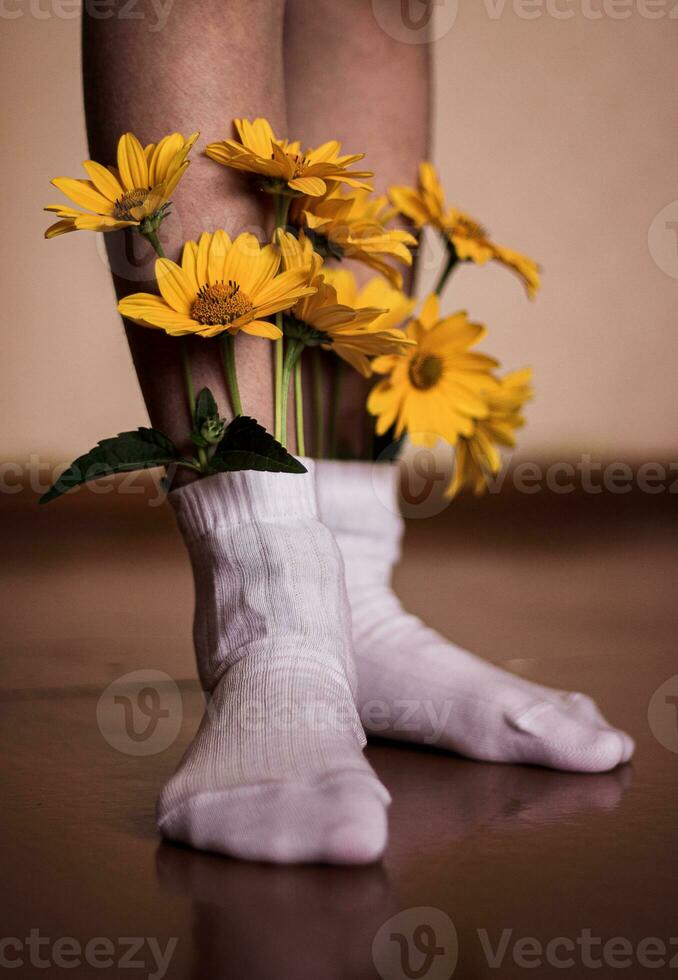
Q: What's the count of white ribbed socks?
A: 2